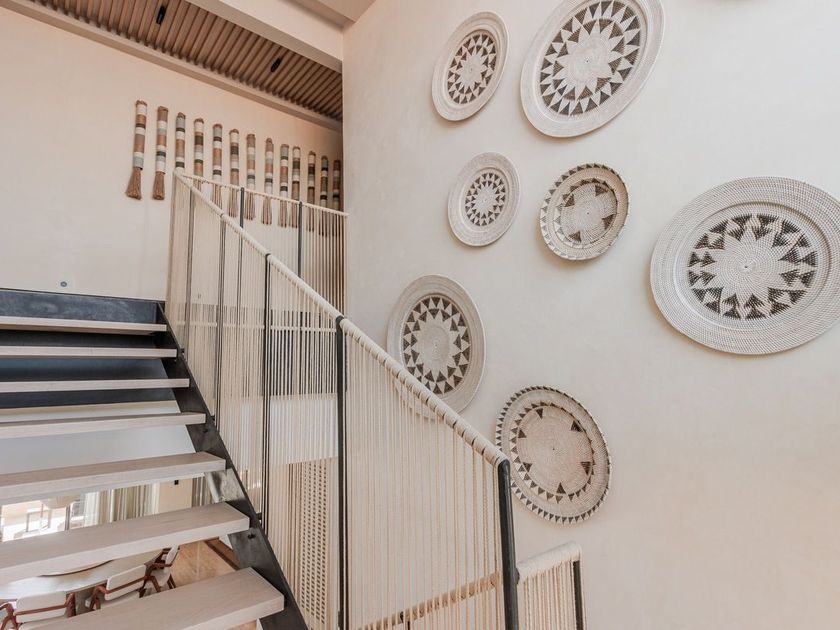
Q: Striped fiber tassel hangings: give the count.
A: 13